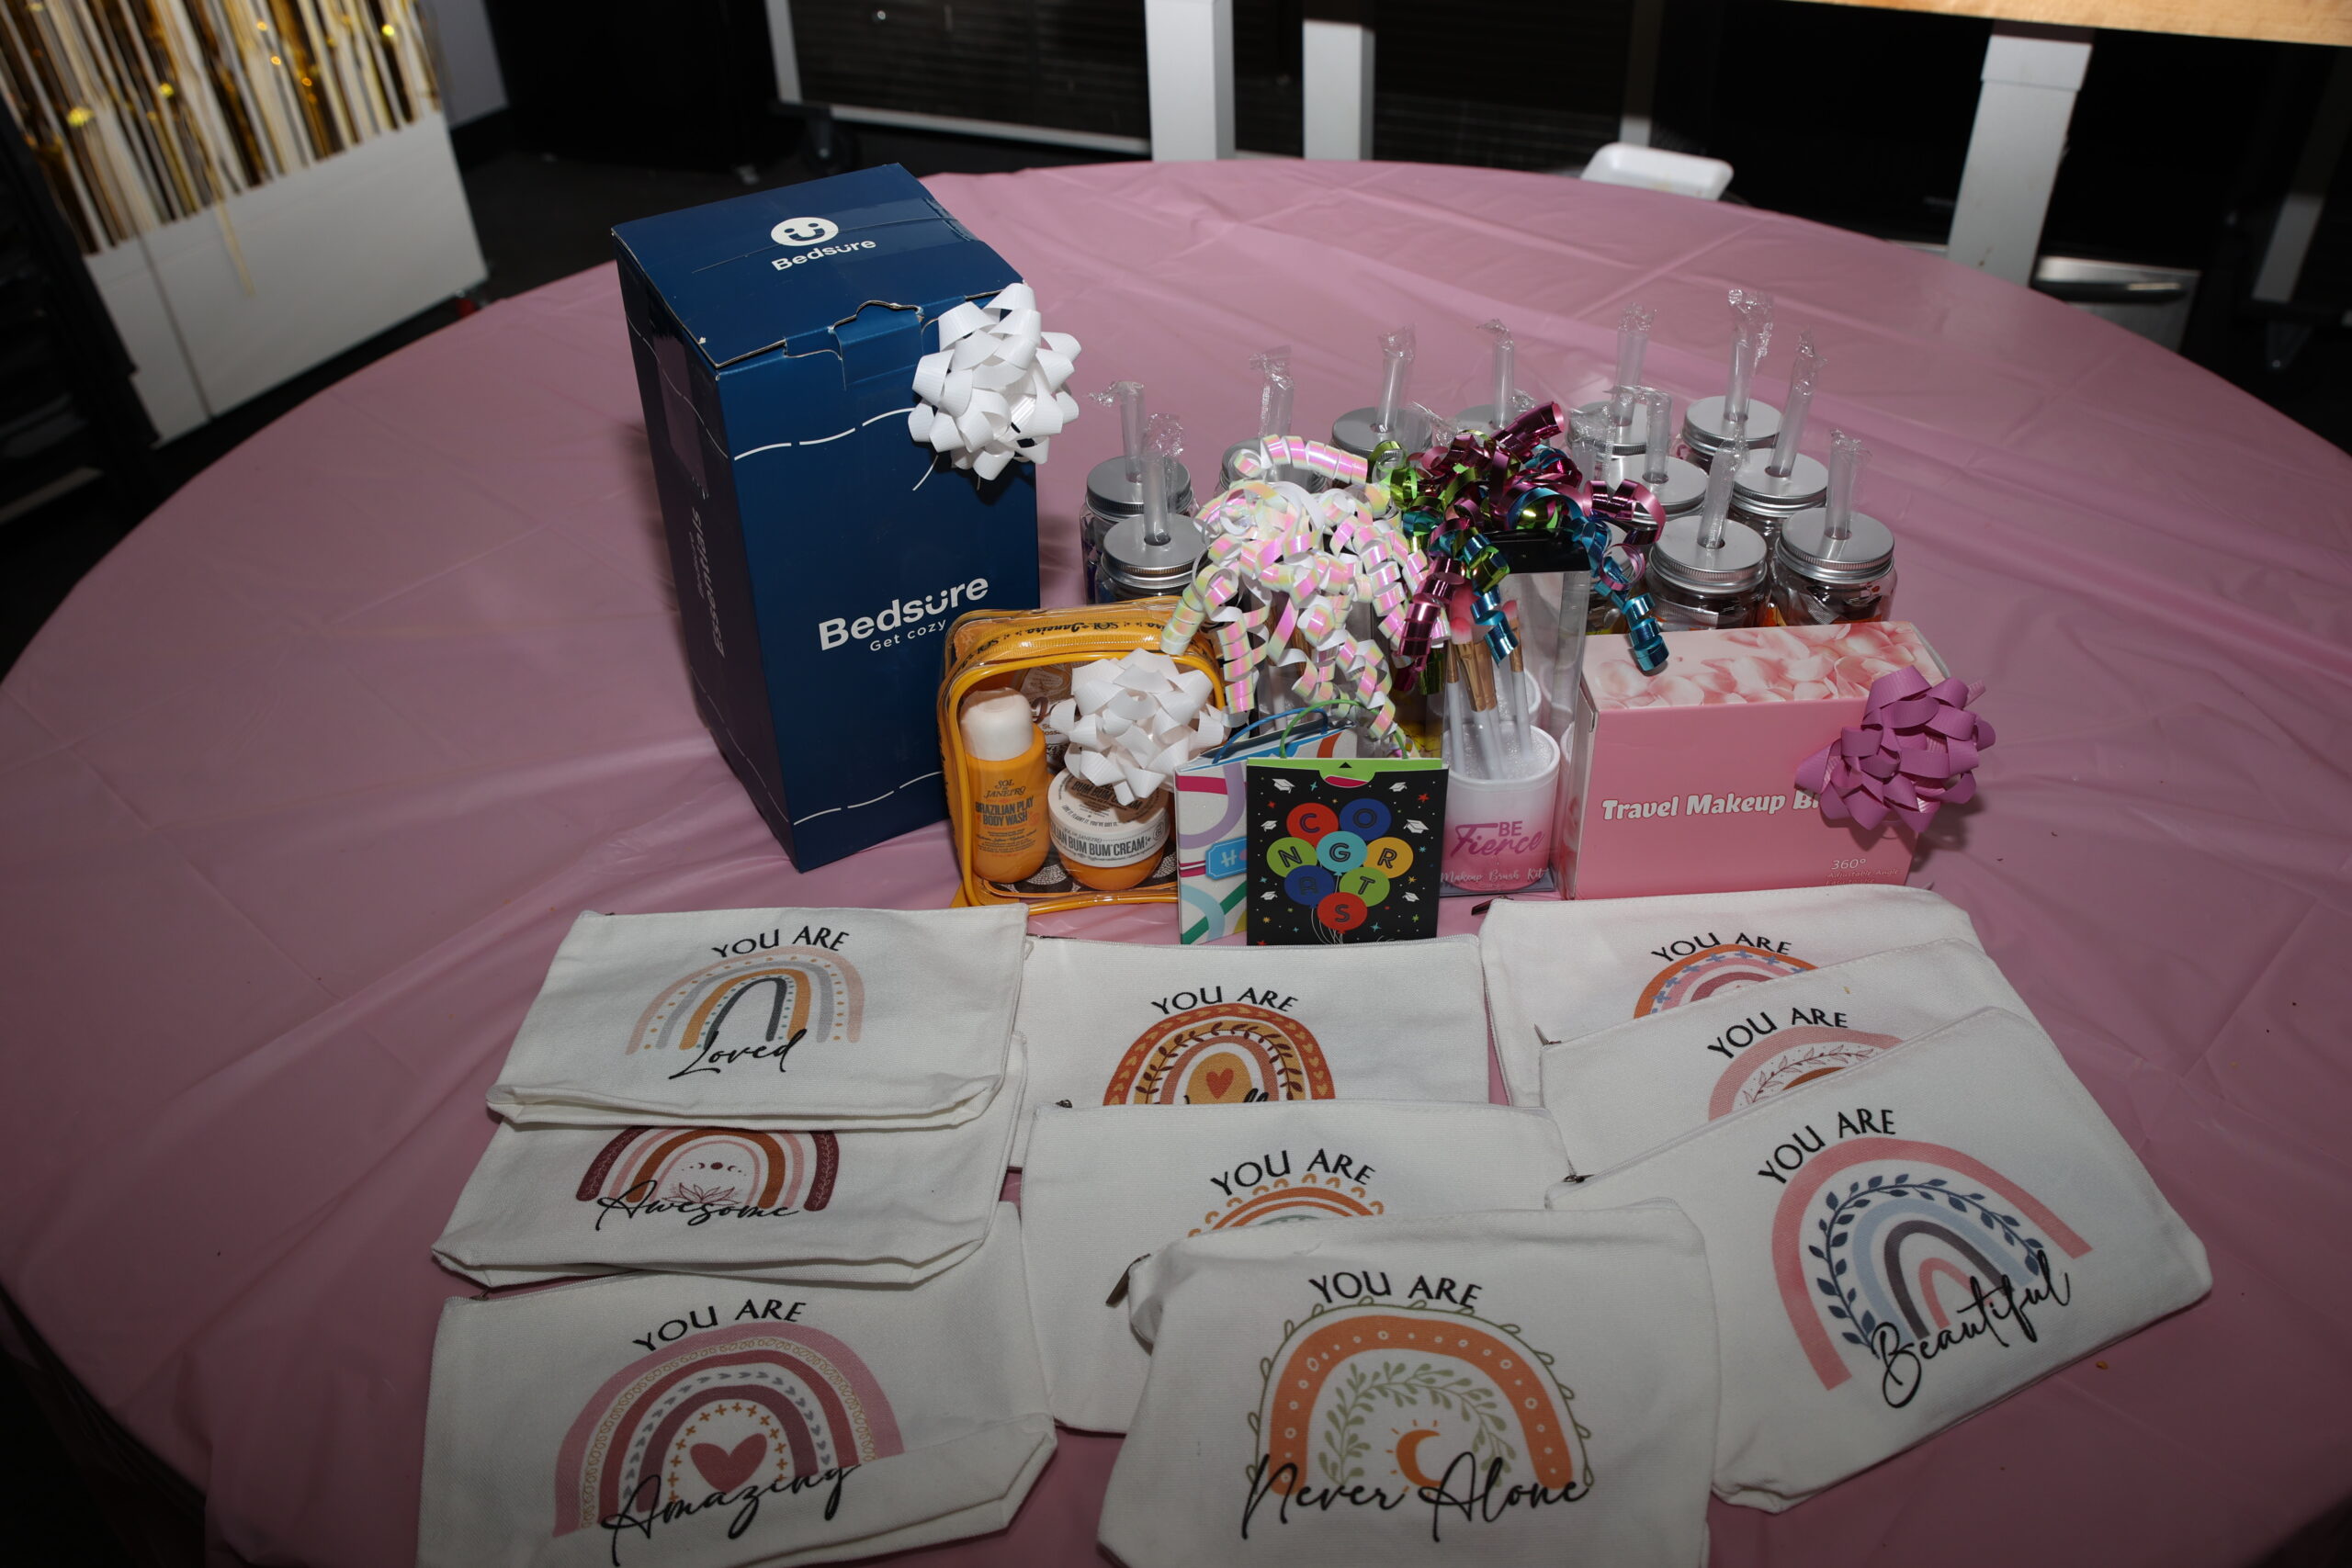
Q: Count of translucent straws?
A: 12